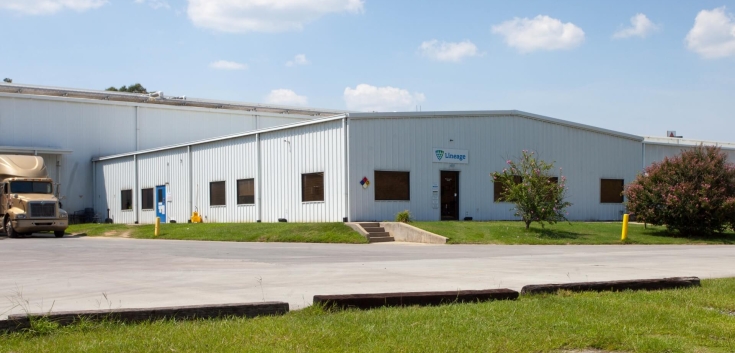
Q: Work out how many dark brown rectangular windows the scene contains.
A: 9